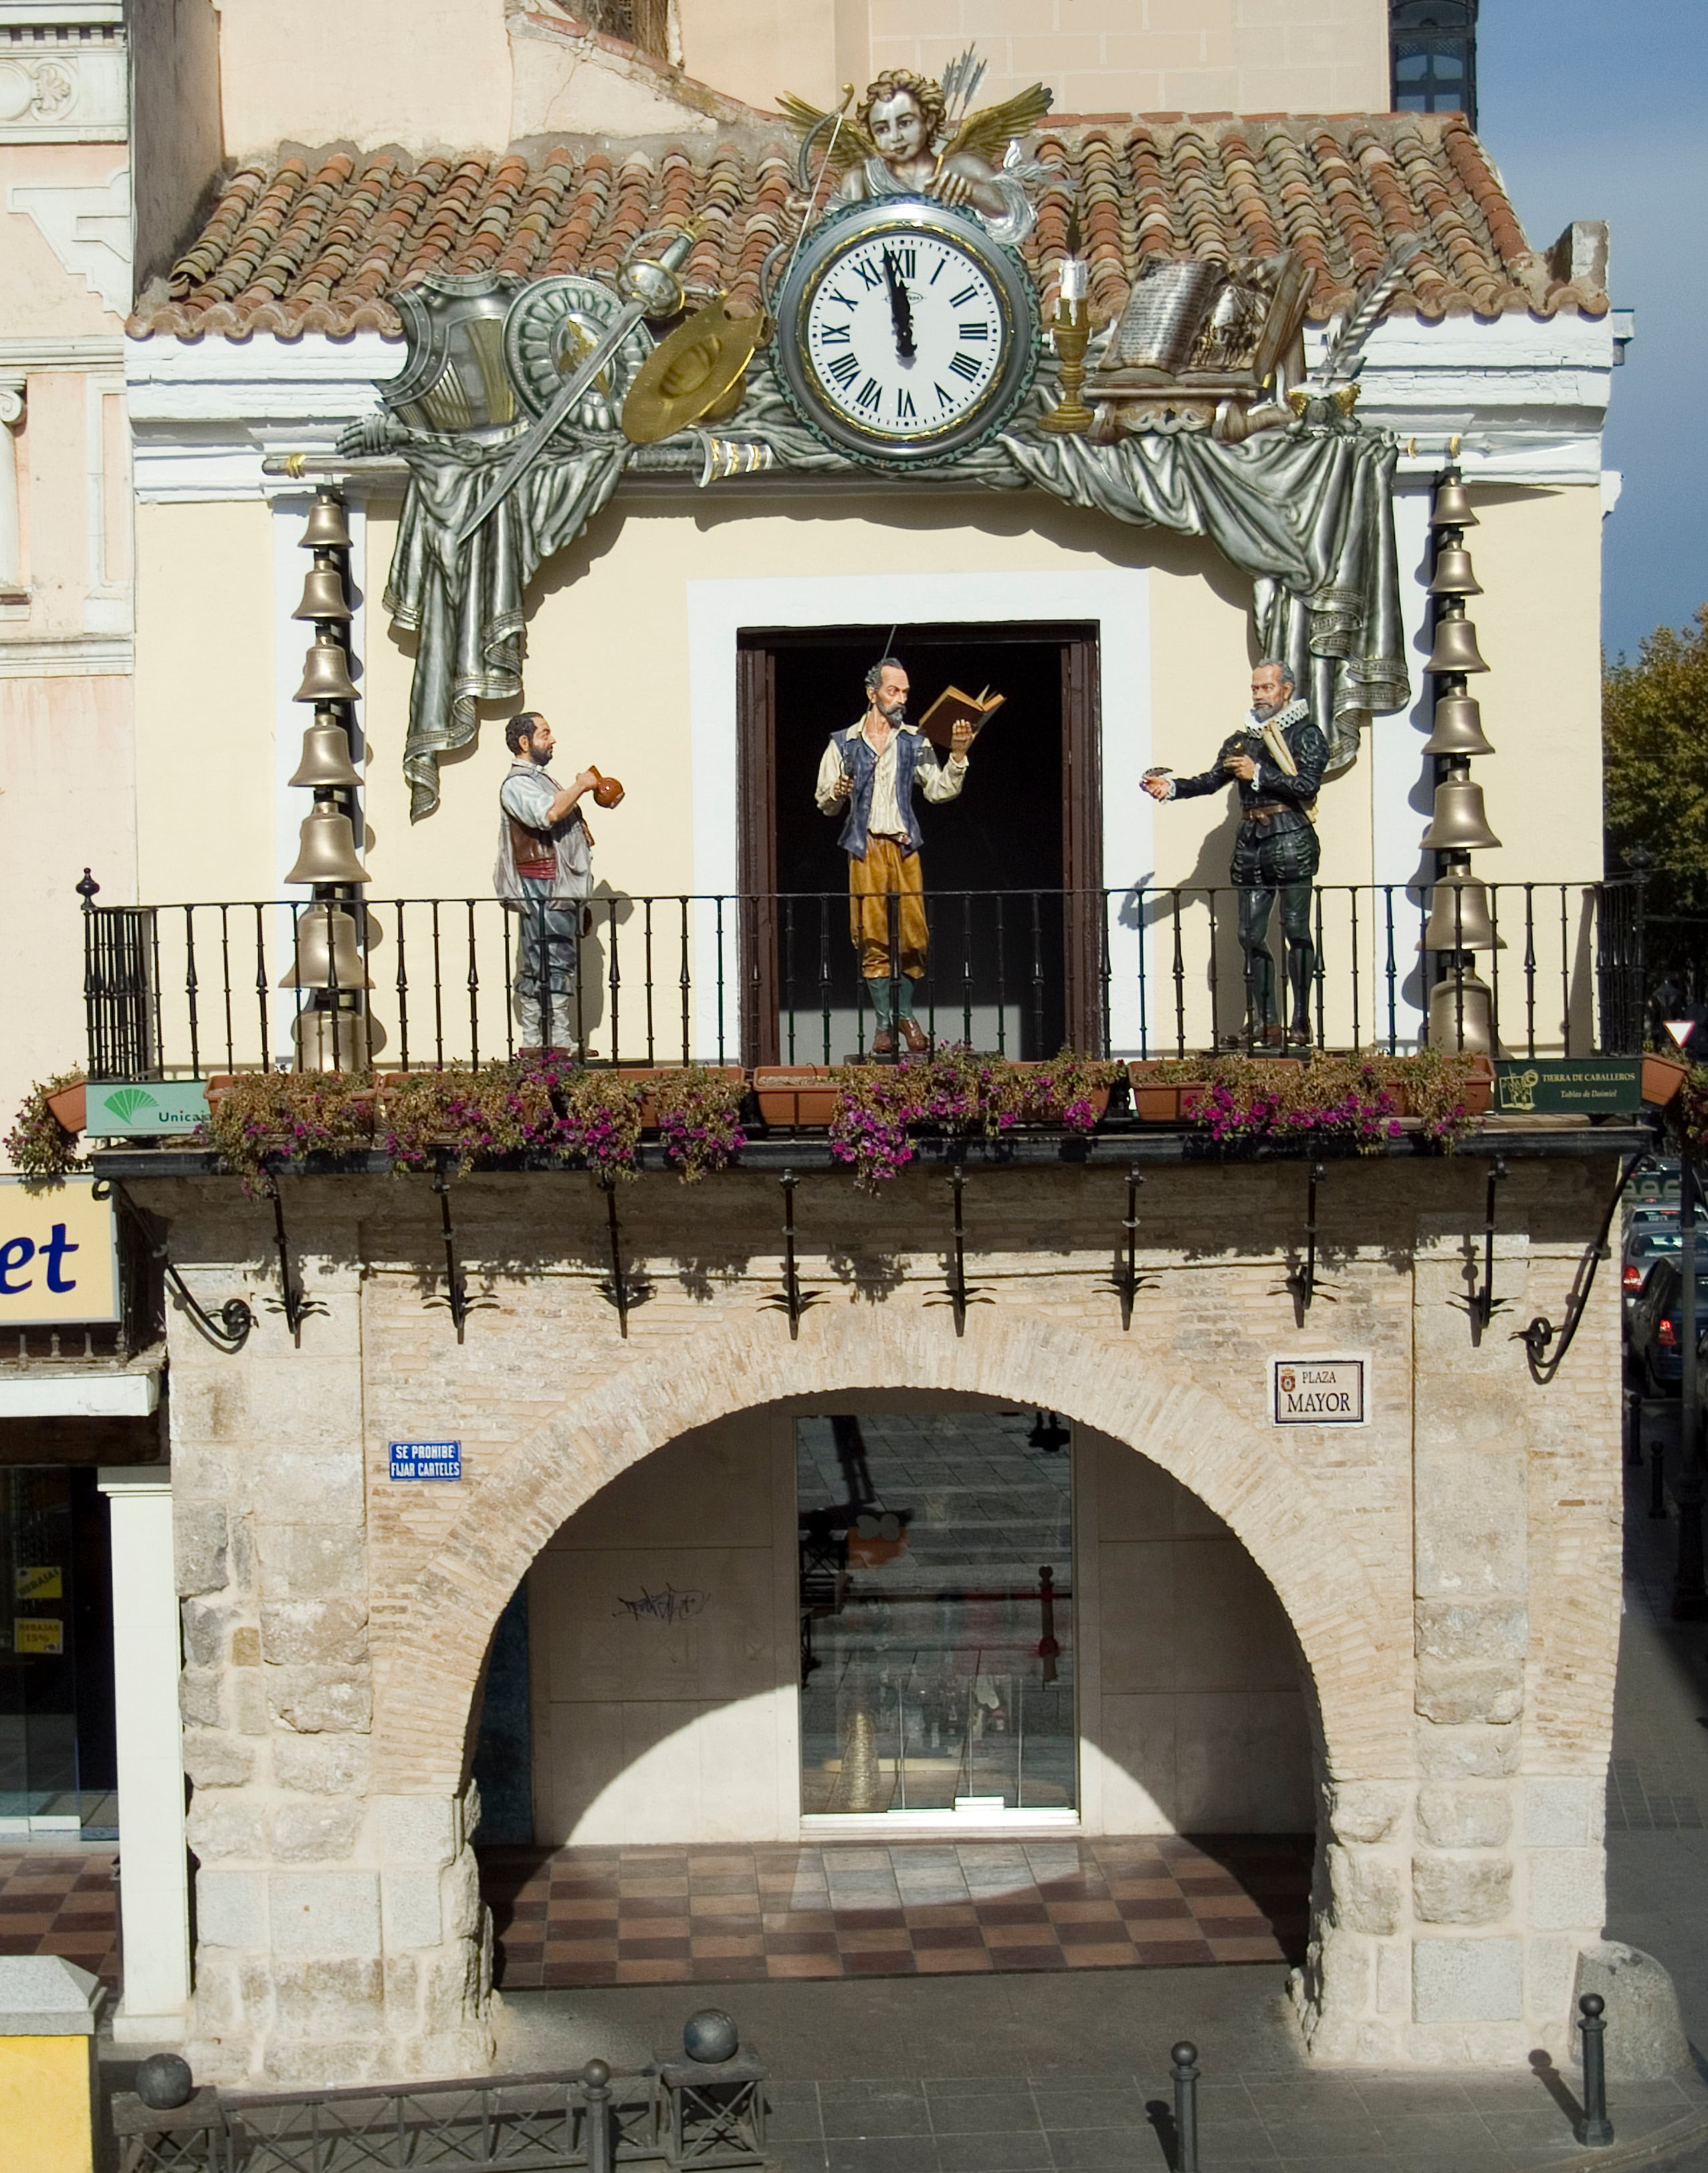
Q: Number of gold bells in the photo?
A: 14